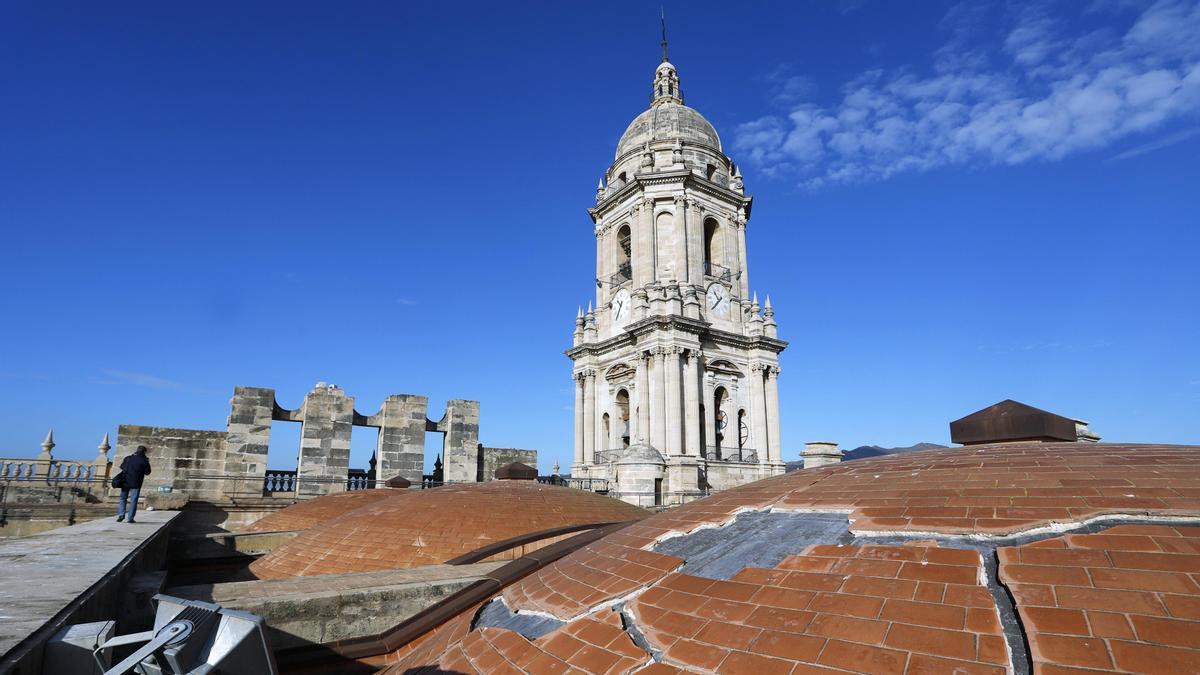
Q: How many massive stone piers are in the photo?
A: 4